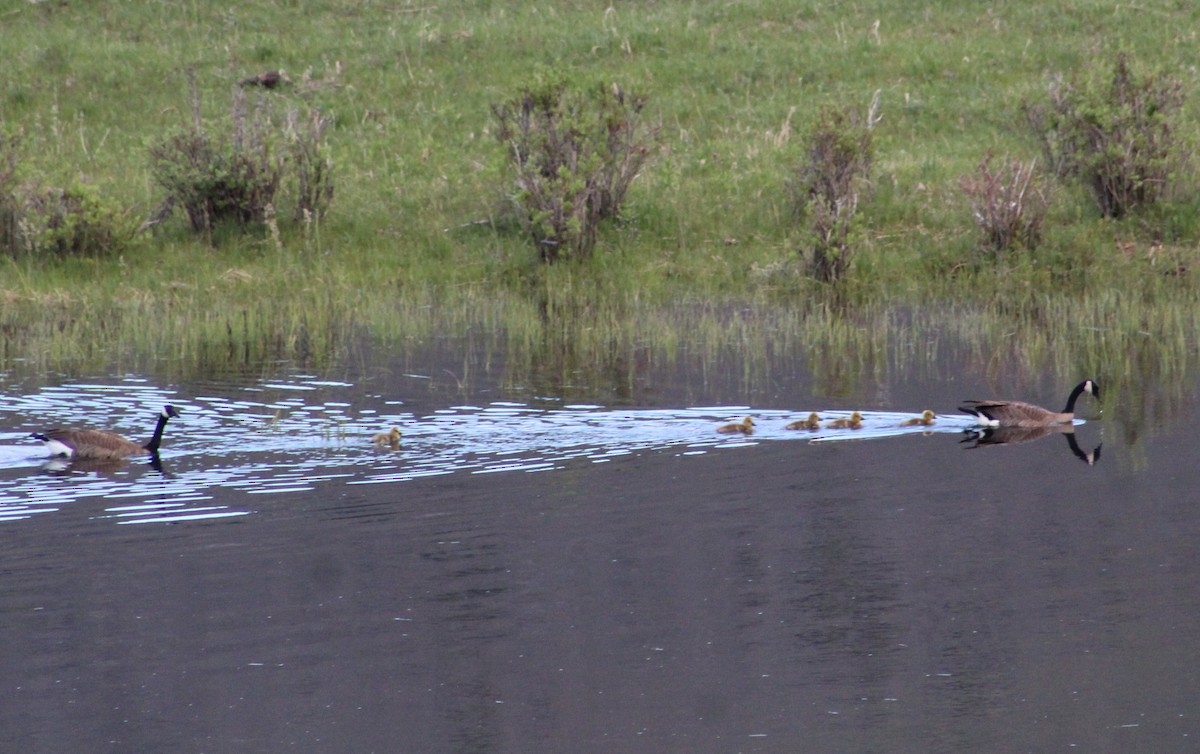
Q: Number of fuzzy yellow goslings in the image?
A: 5